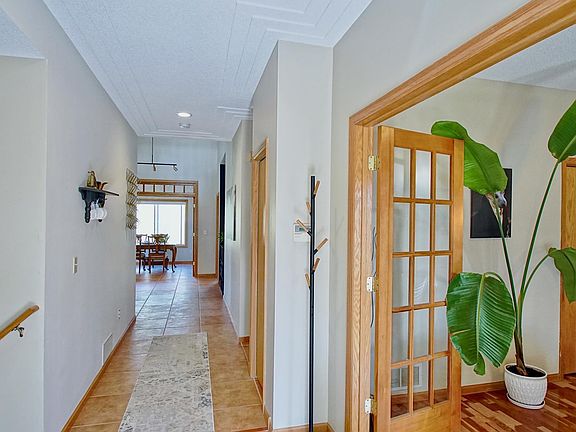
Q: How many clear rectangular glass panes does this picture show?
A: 15